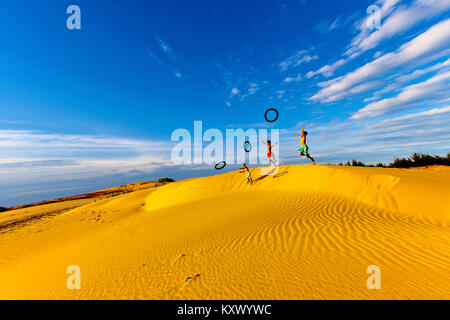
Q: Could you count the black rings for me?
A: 3